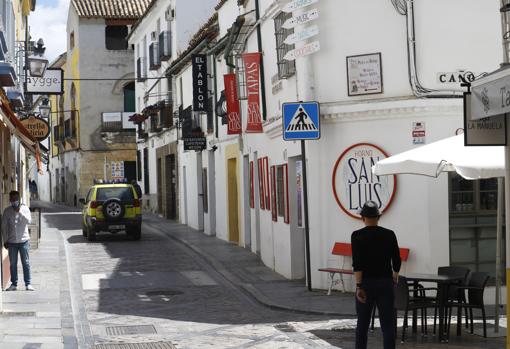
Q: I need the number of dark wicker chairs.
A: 4